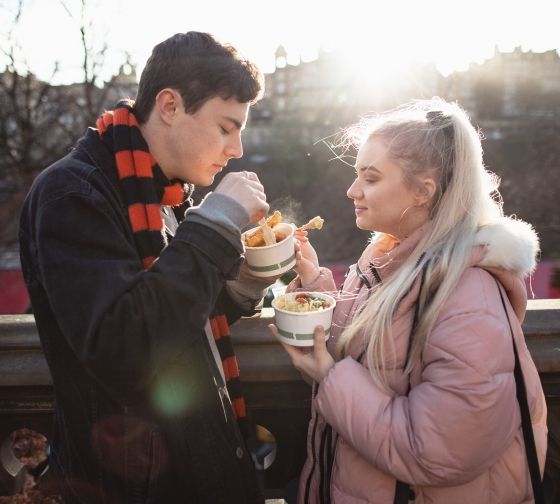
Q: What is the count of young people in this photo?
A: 2